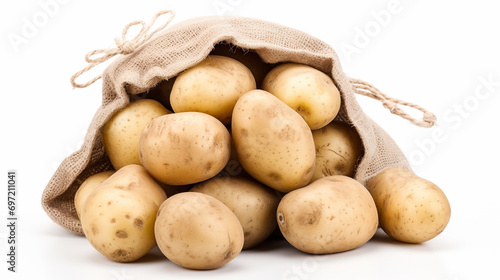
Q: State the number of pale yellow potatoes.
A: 12